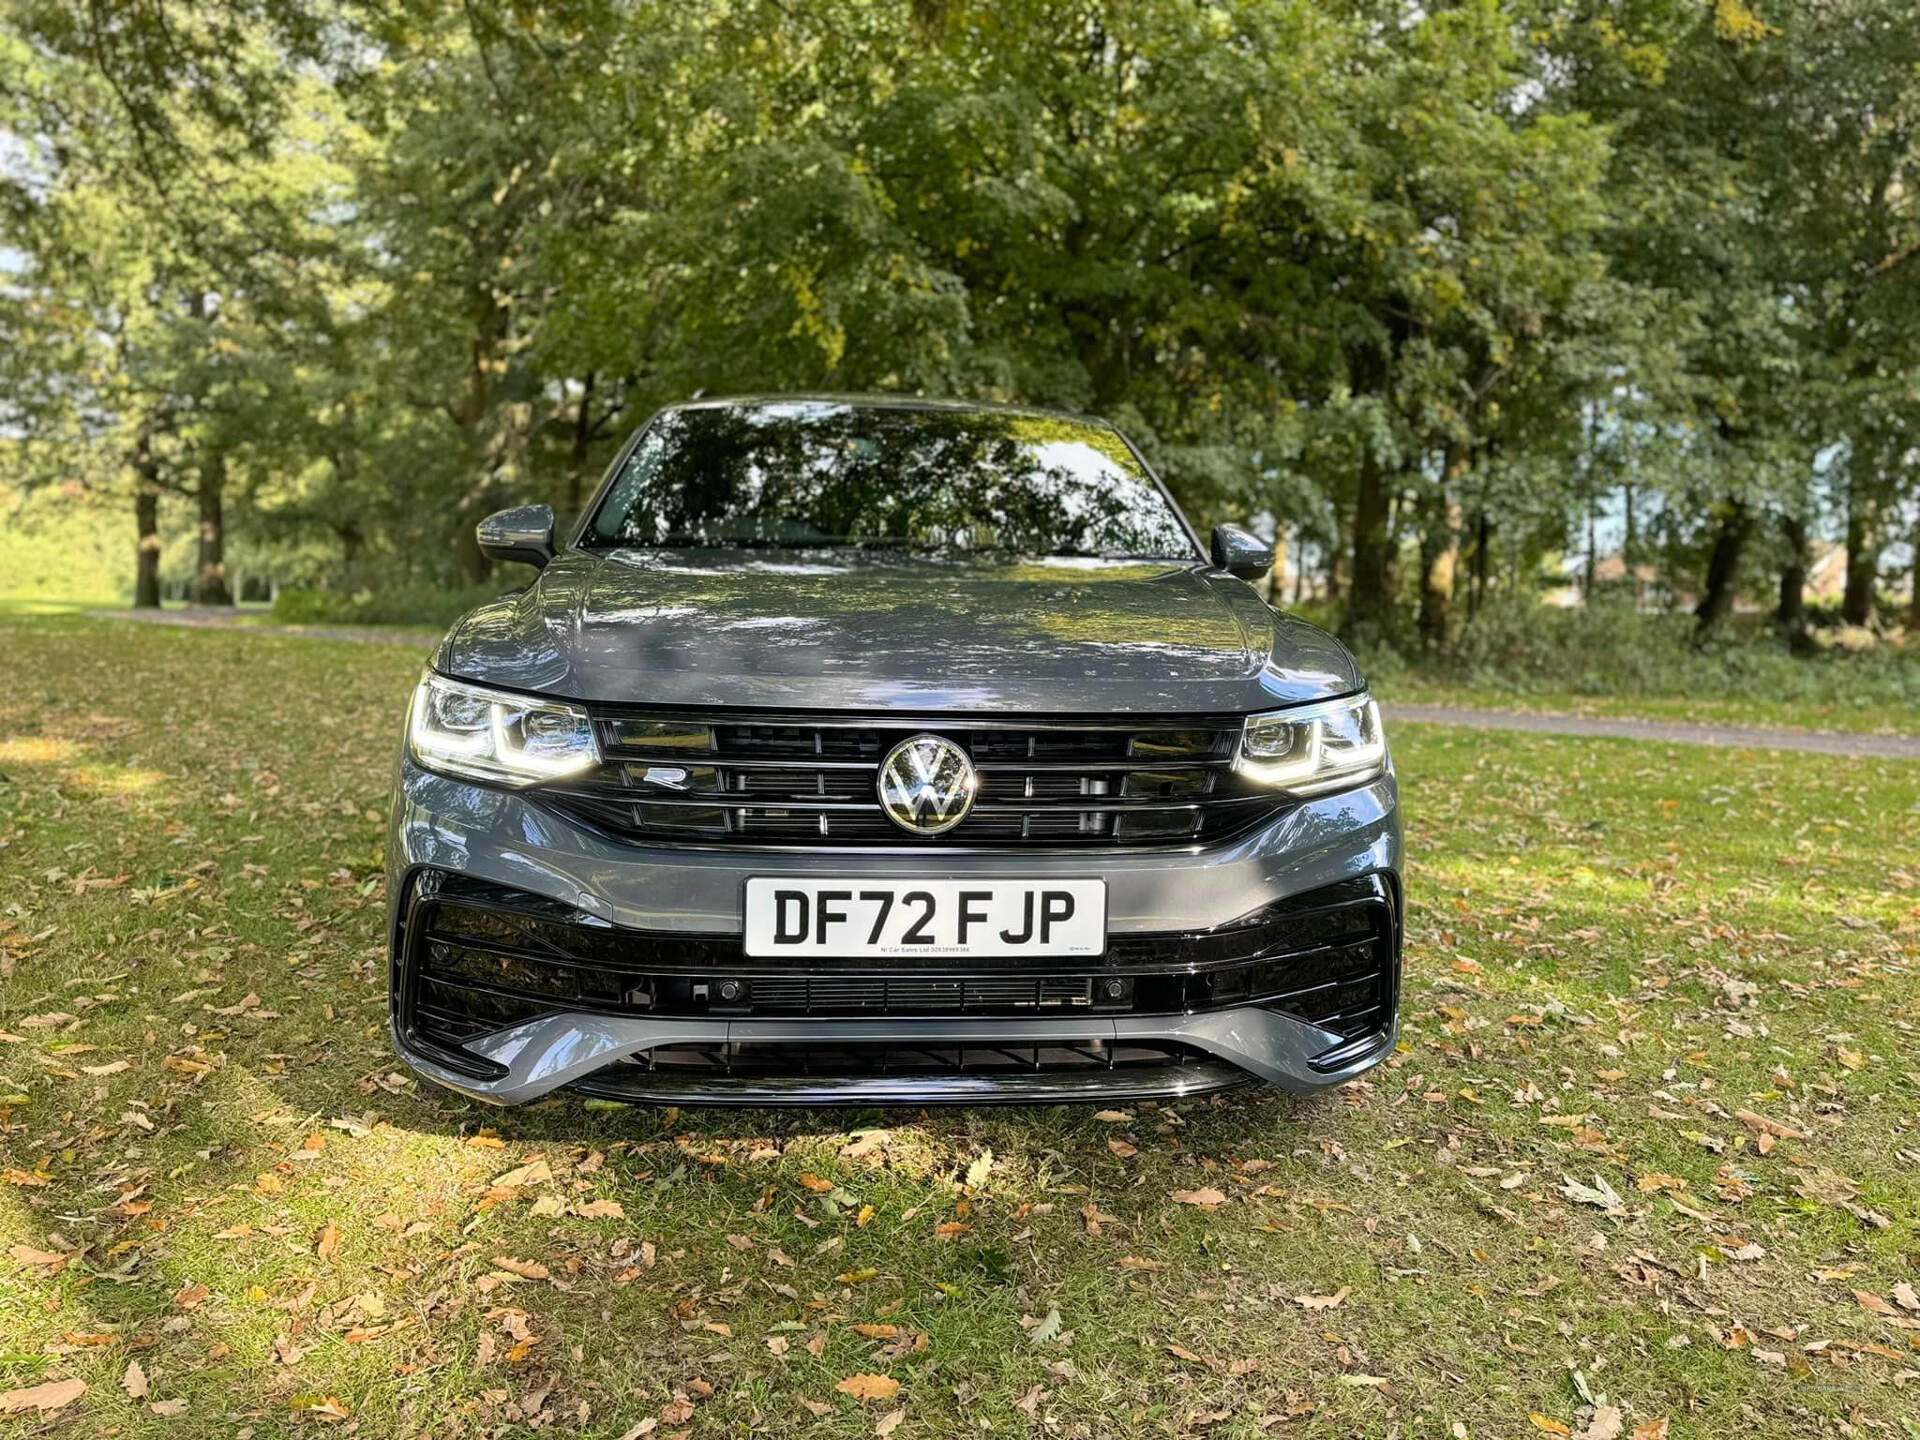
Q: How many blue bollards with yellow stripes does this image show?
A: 0